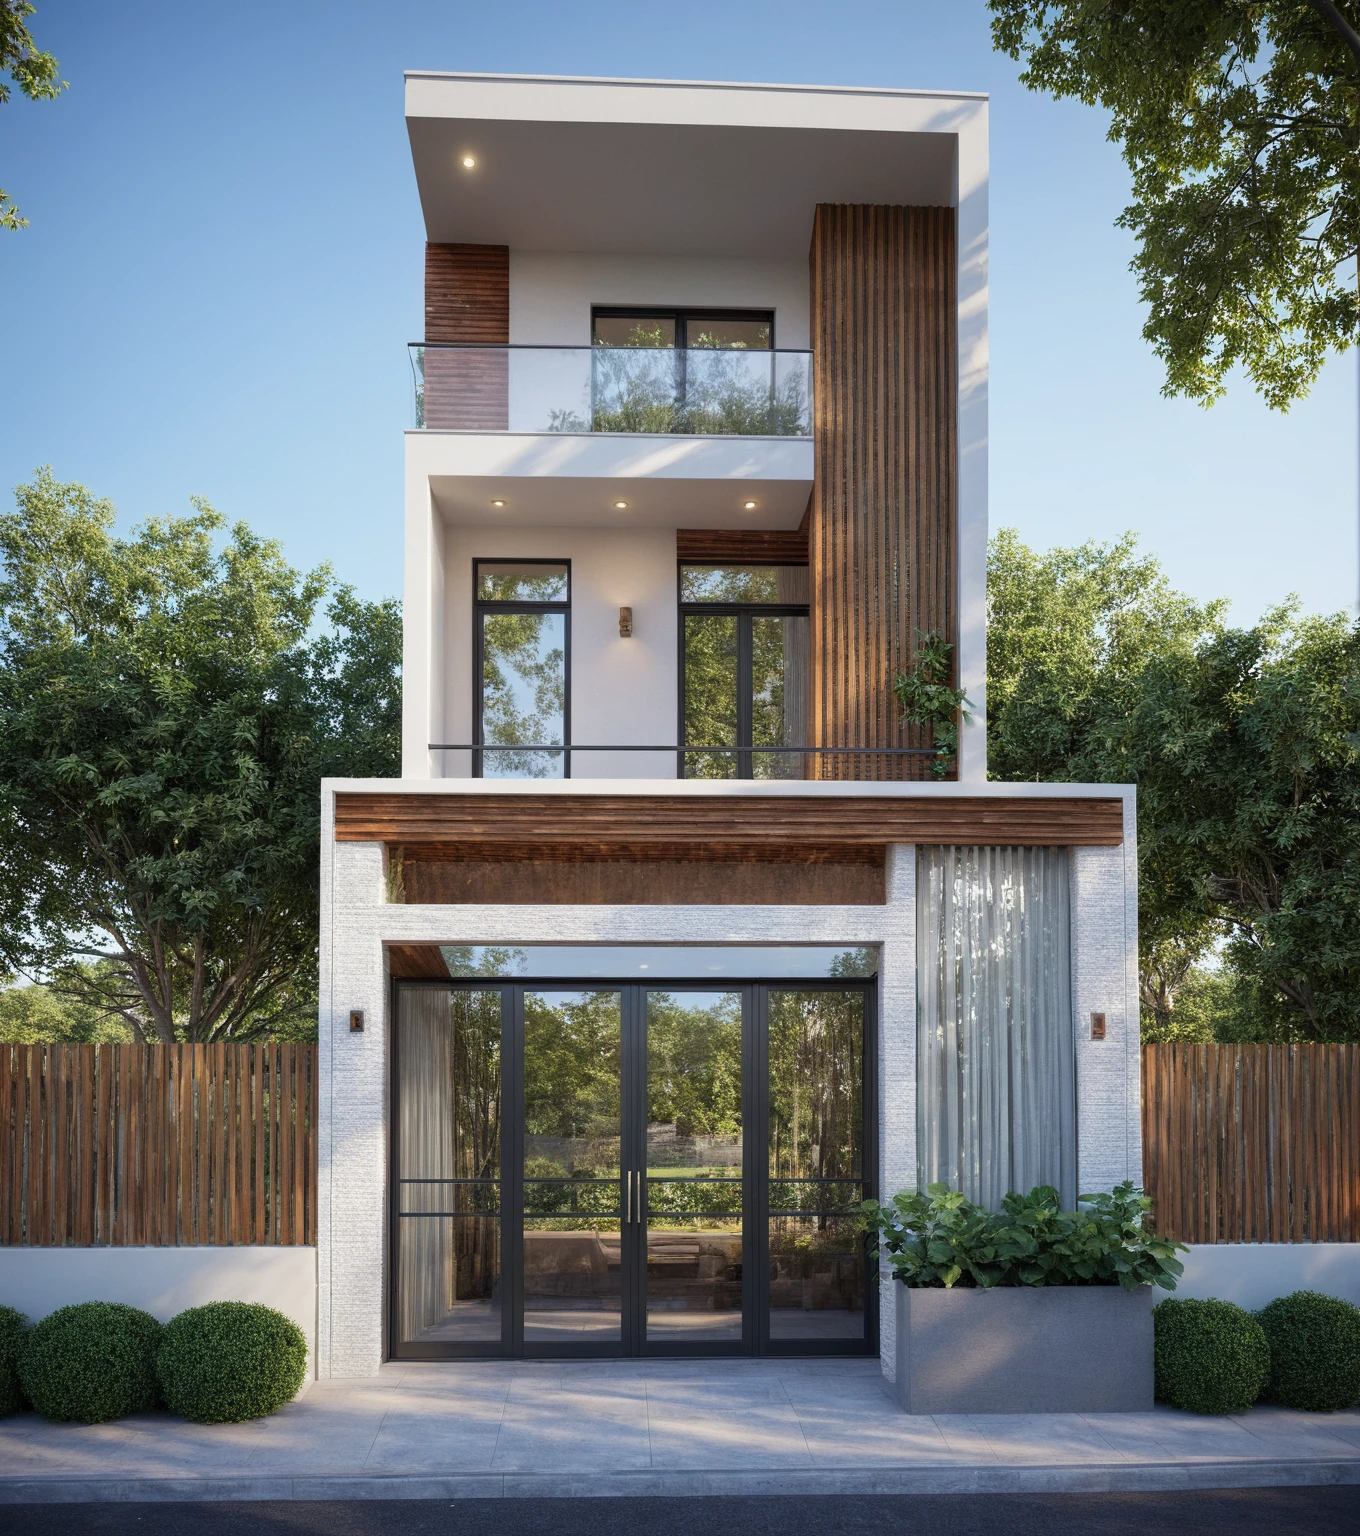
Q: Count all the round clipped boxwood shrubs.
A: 5